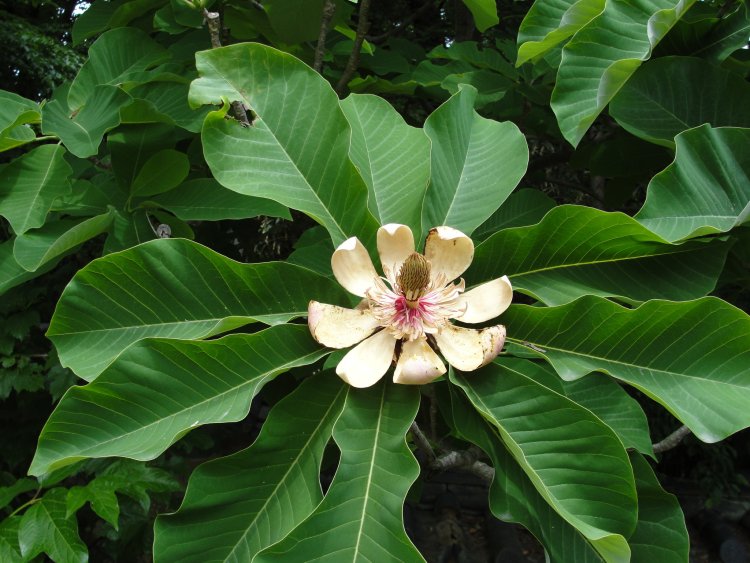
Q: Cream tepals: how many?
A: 8